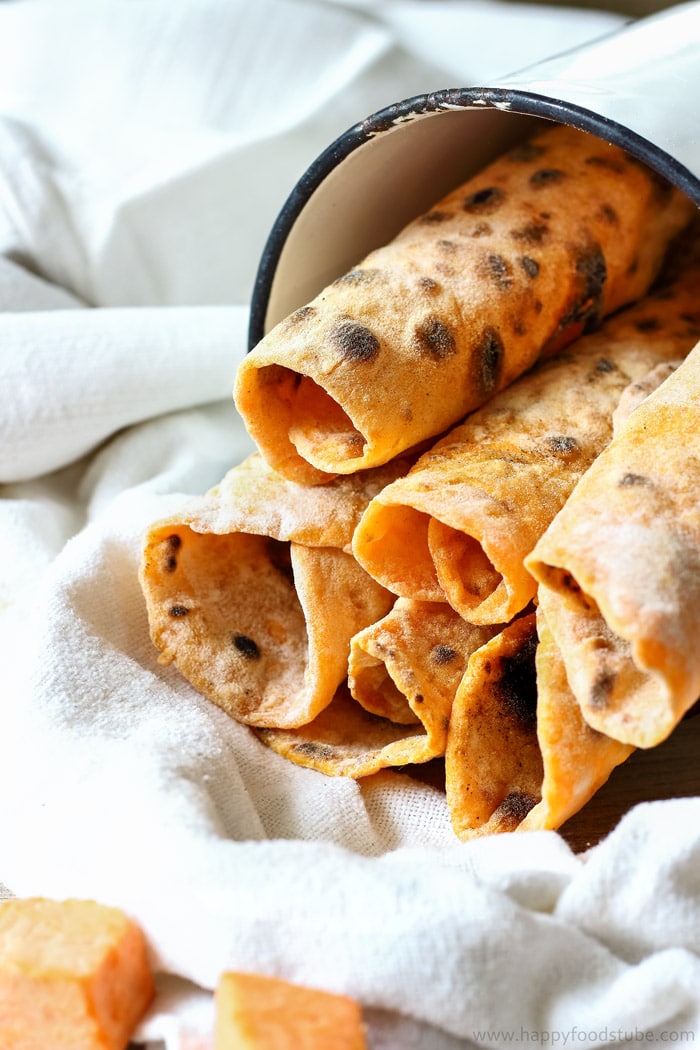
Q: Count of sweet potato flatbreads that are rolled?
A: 6